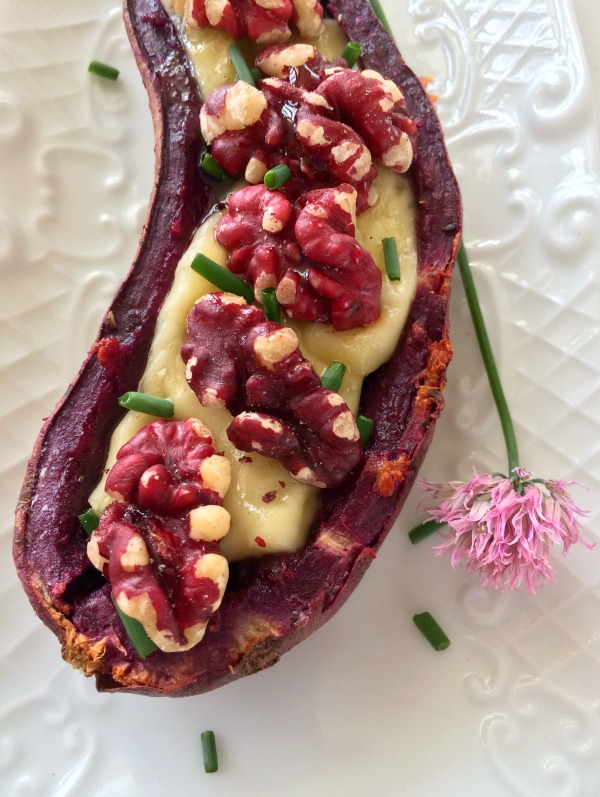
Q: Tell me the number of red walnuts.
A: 5